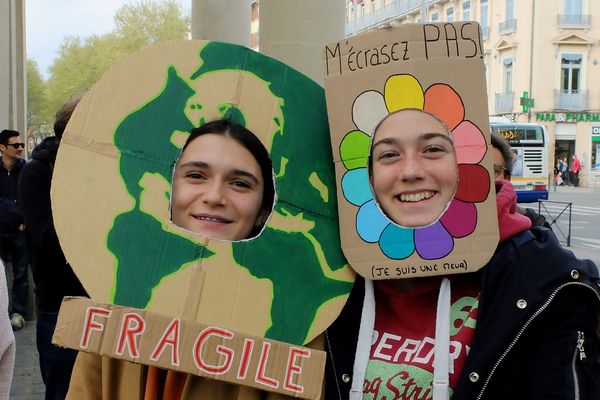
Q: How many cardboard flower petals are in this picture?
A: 11